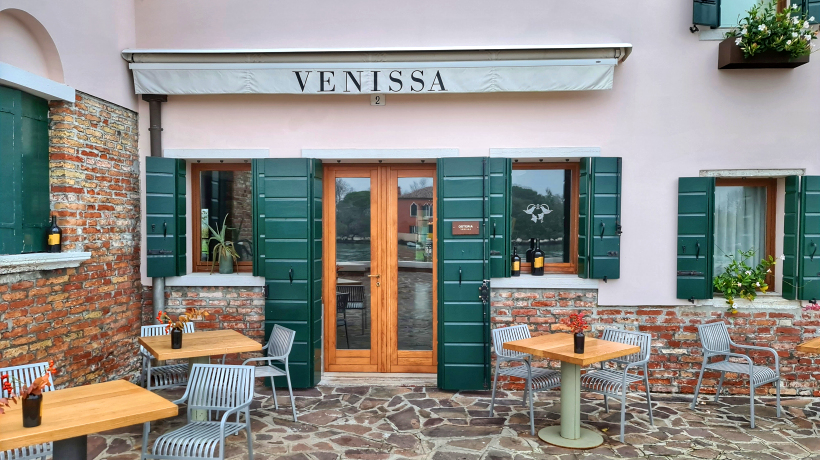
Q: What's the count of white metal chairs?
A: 7